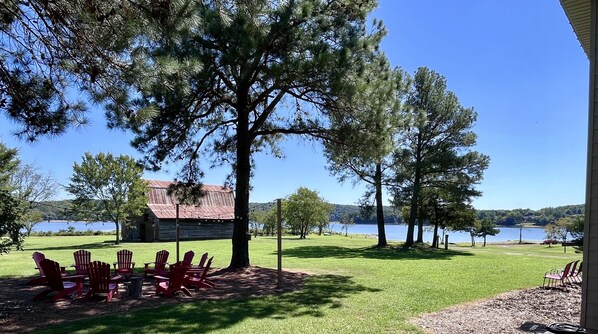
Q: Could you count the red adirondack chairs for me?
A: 10